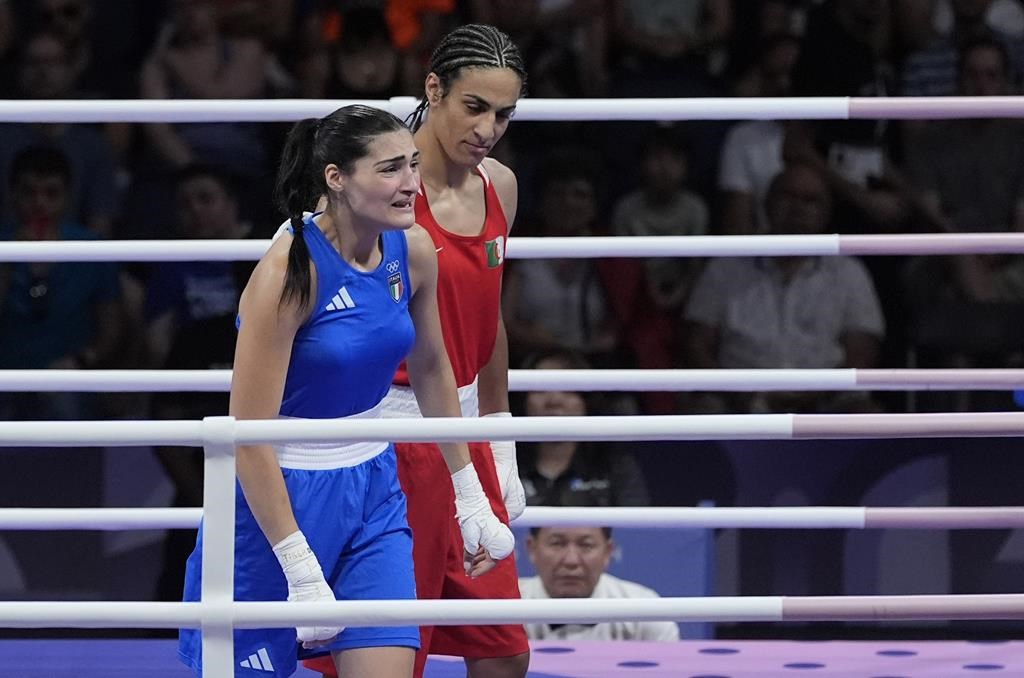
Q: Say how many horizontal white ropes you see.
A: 6